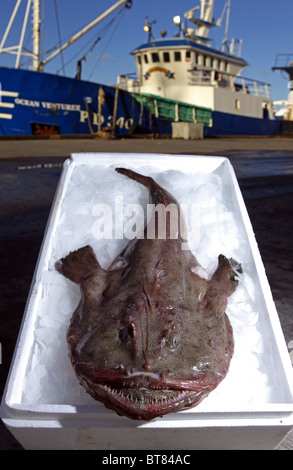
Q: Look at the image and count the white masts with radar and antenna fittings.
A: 1